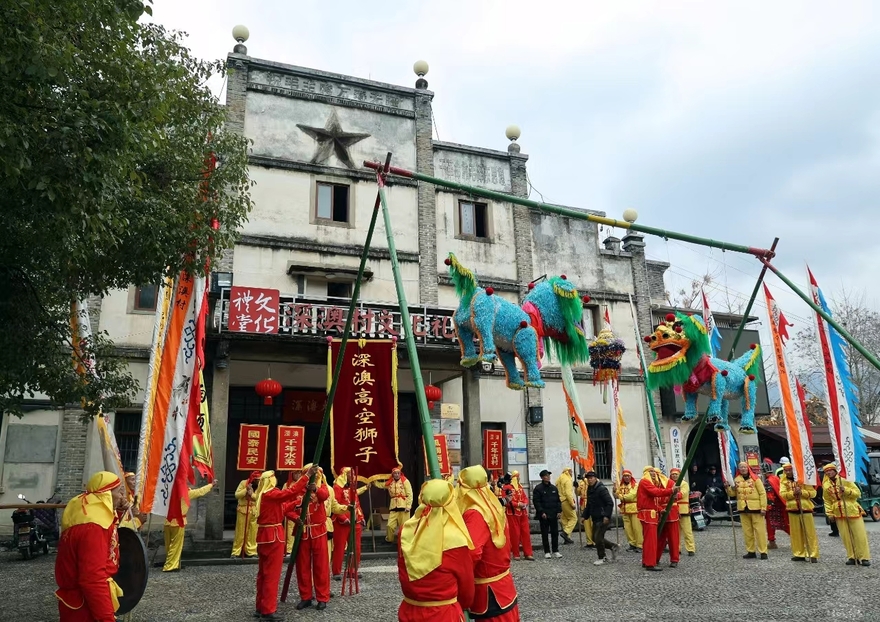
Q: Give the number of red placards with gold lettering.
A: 4